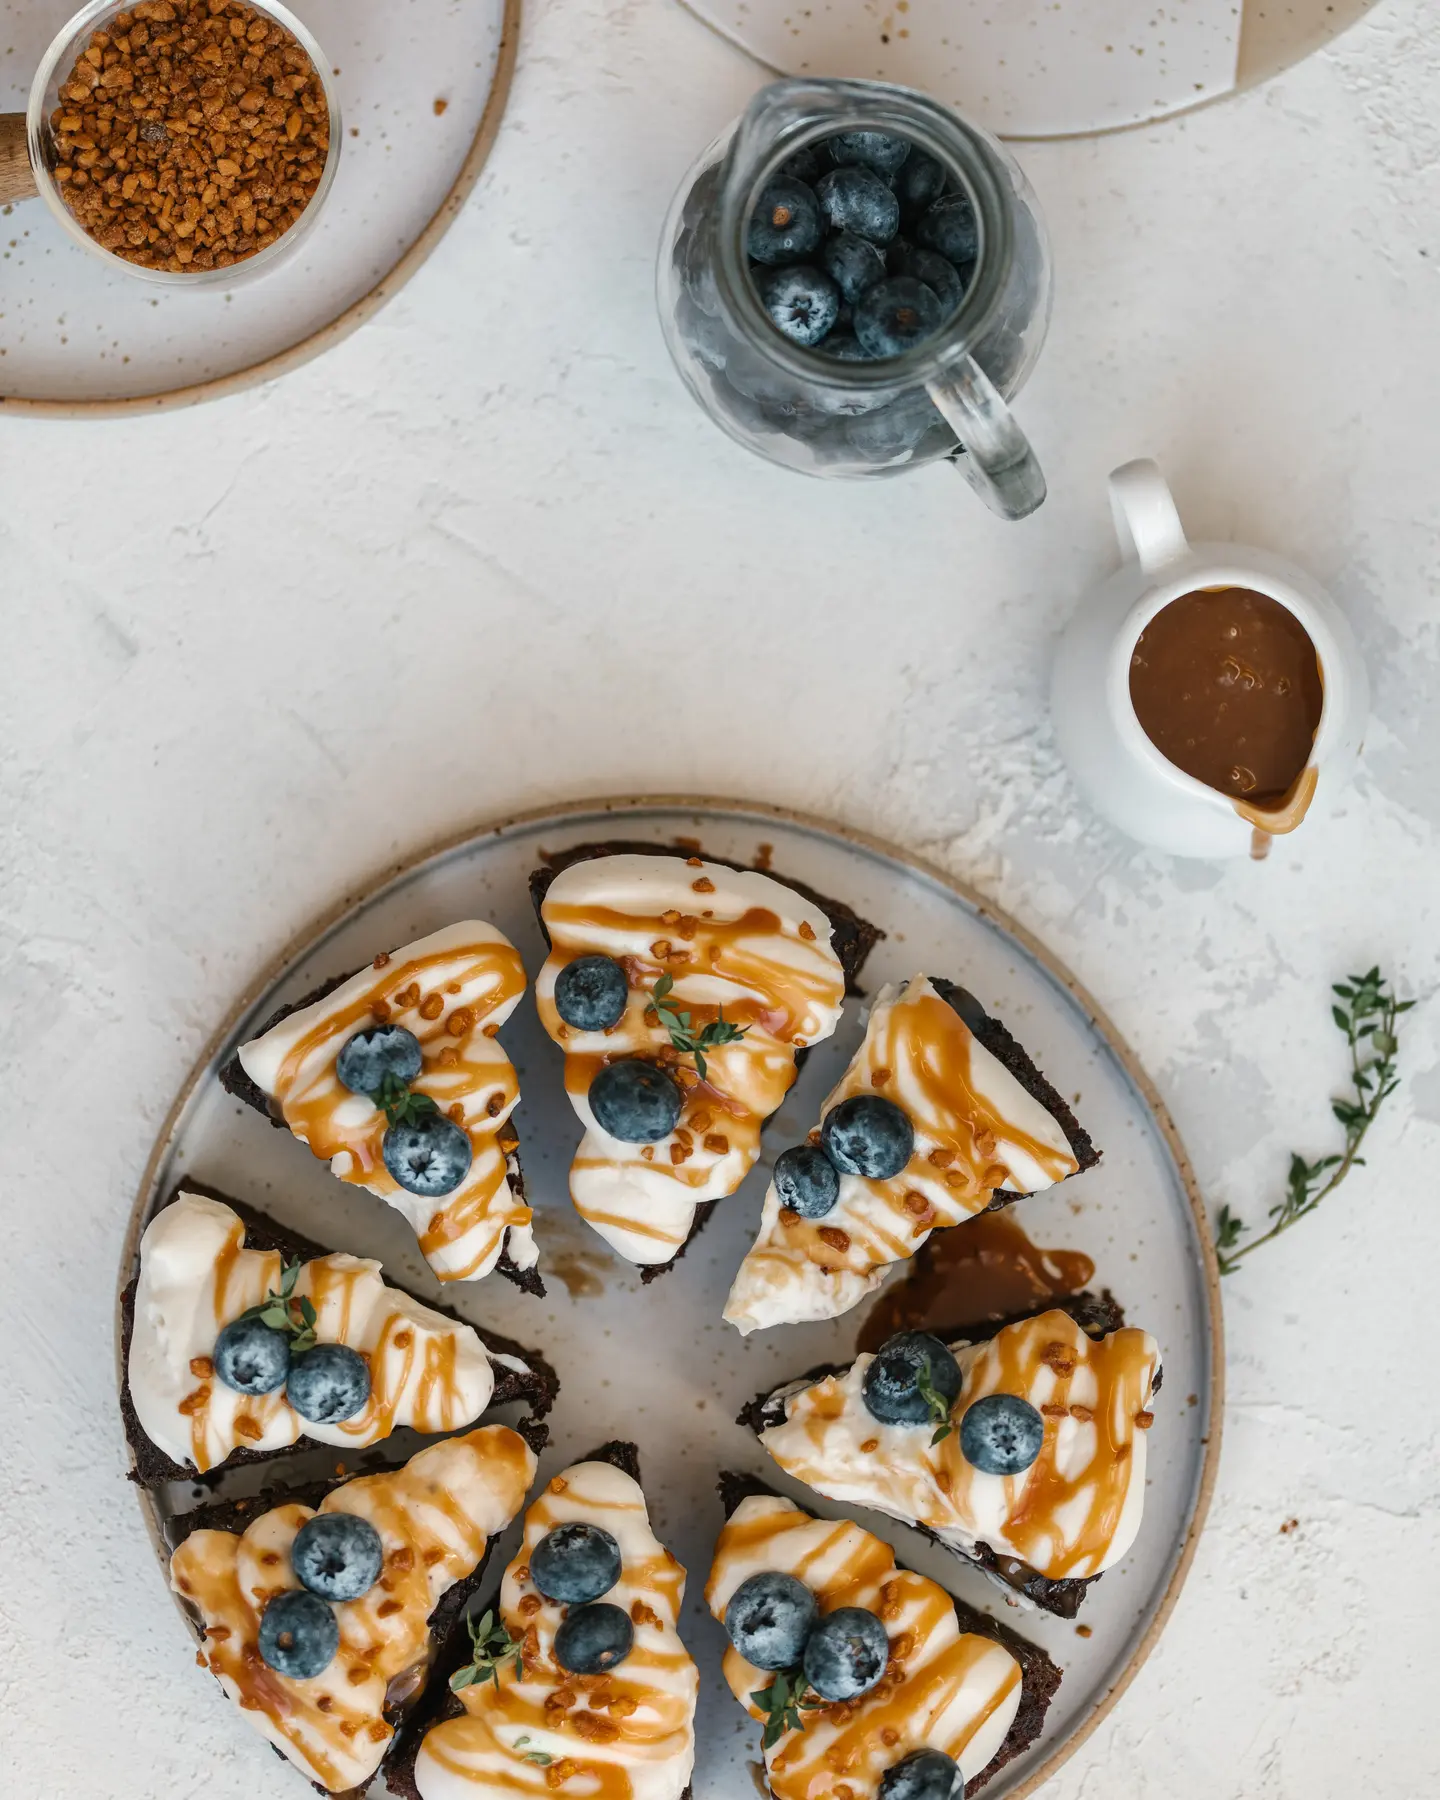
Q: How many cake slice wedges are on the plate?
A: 8